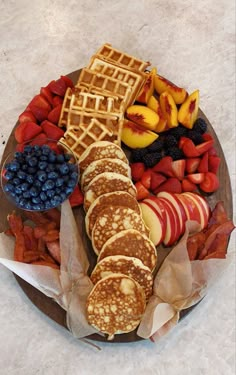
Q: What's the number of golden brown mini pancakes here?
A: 8